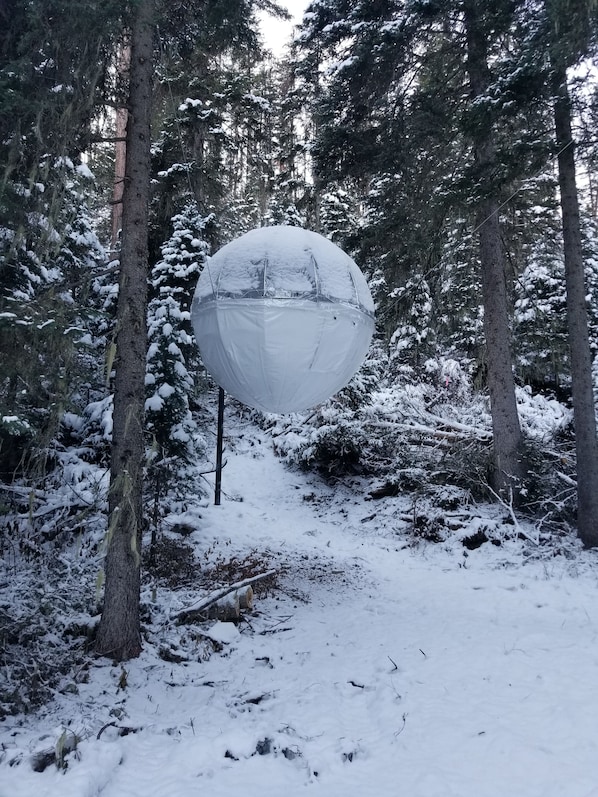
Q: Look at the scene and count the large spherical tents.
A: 1